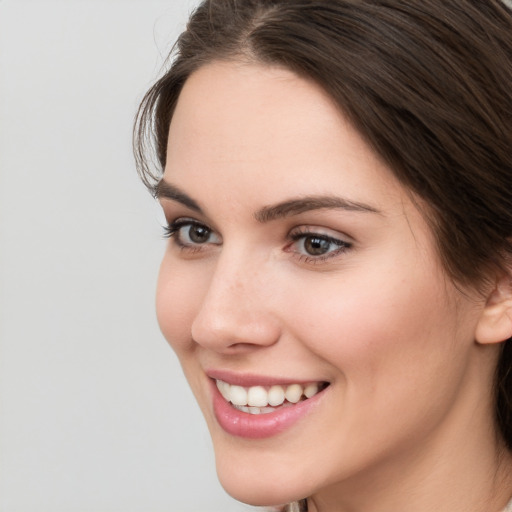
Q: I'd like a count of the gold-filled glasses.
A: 0